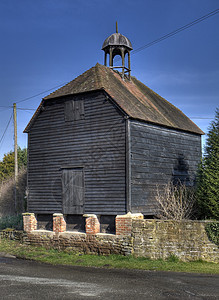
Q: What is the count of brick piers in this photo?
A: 4